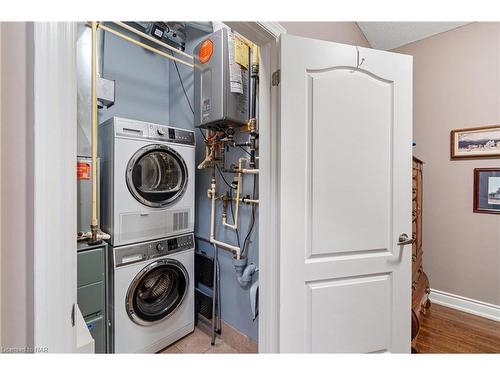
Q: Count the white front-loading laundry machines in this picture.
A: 2